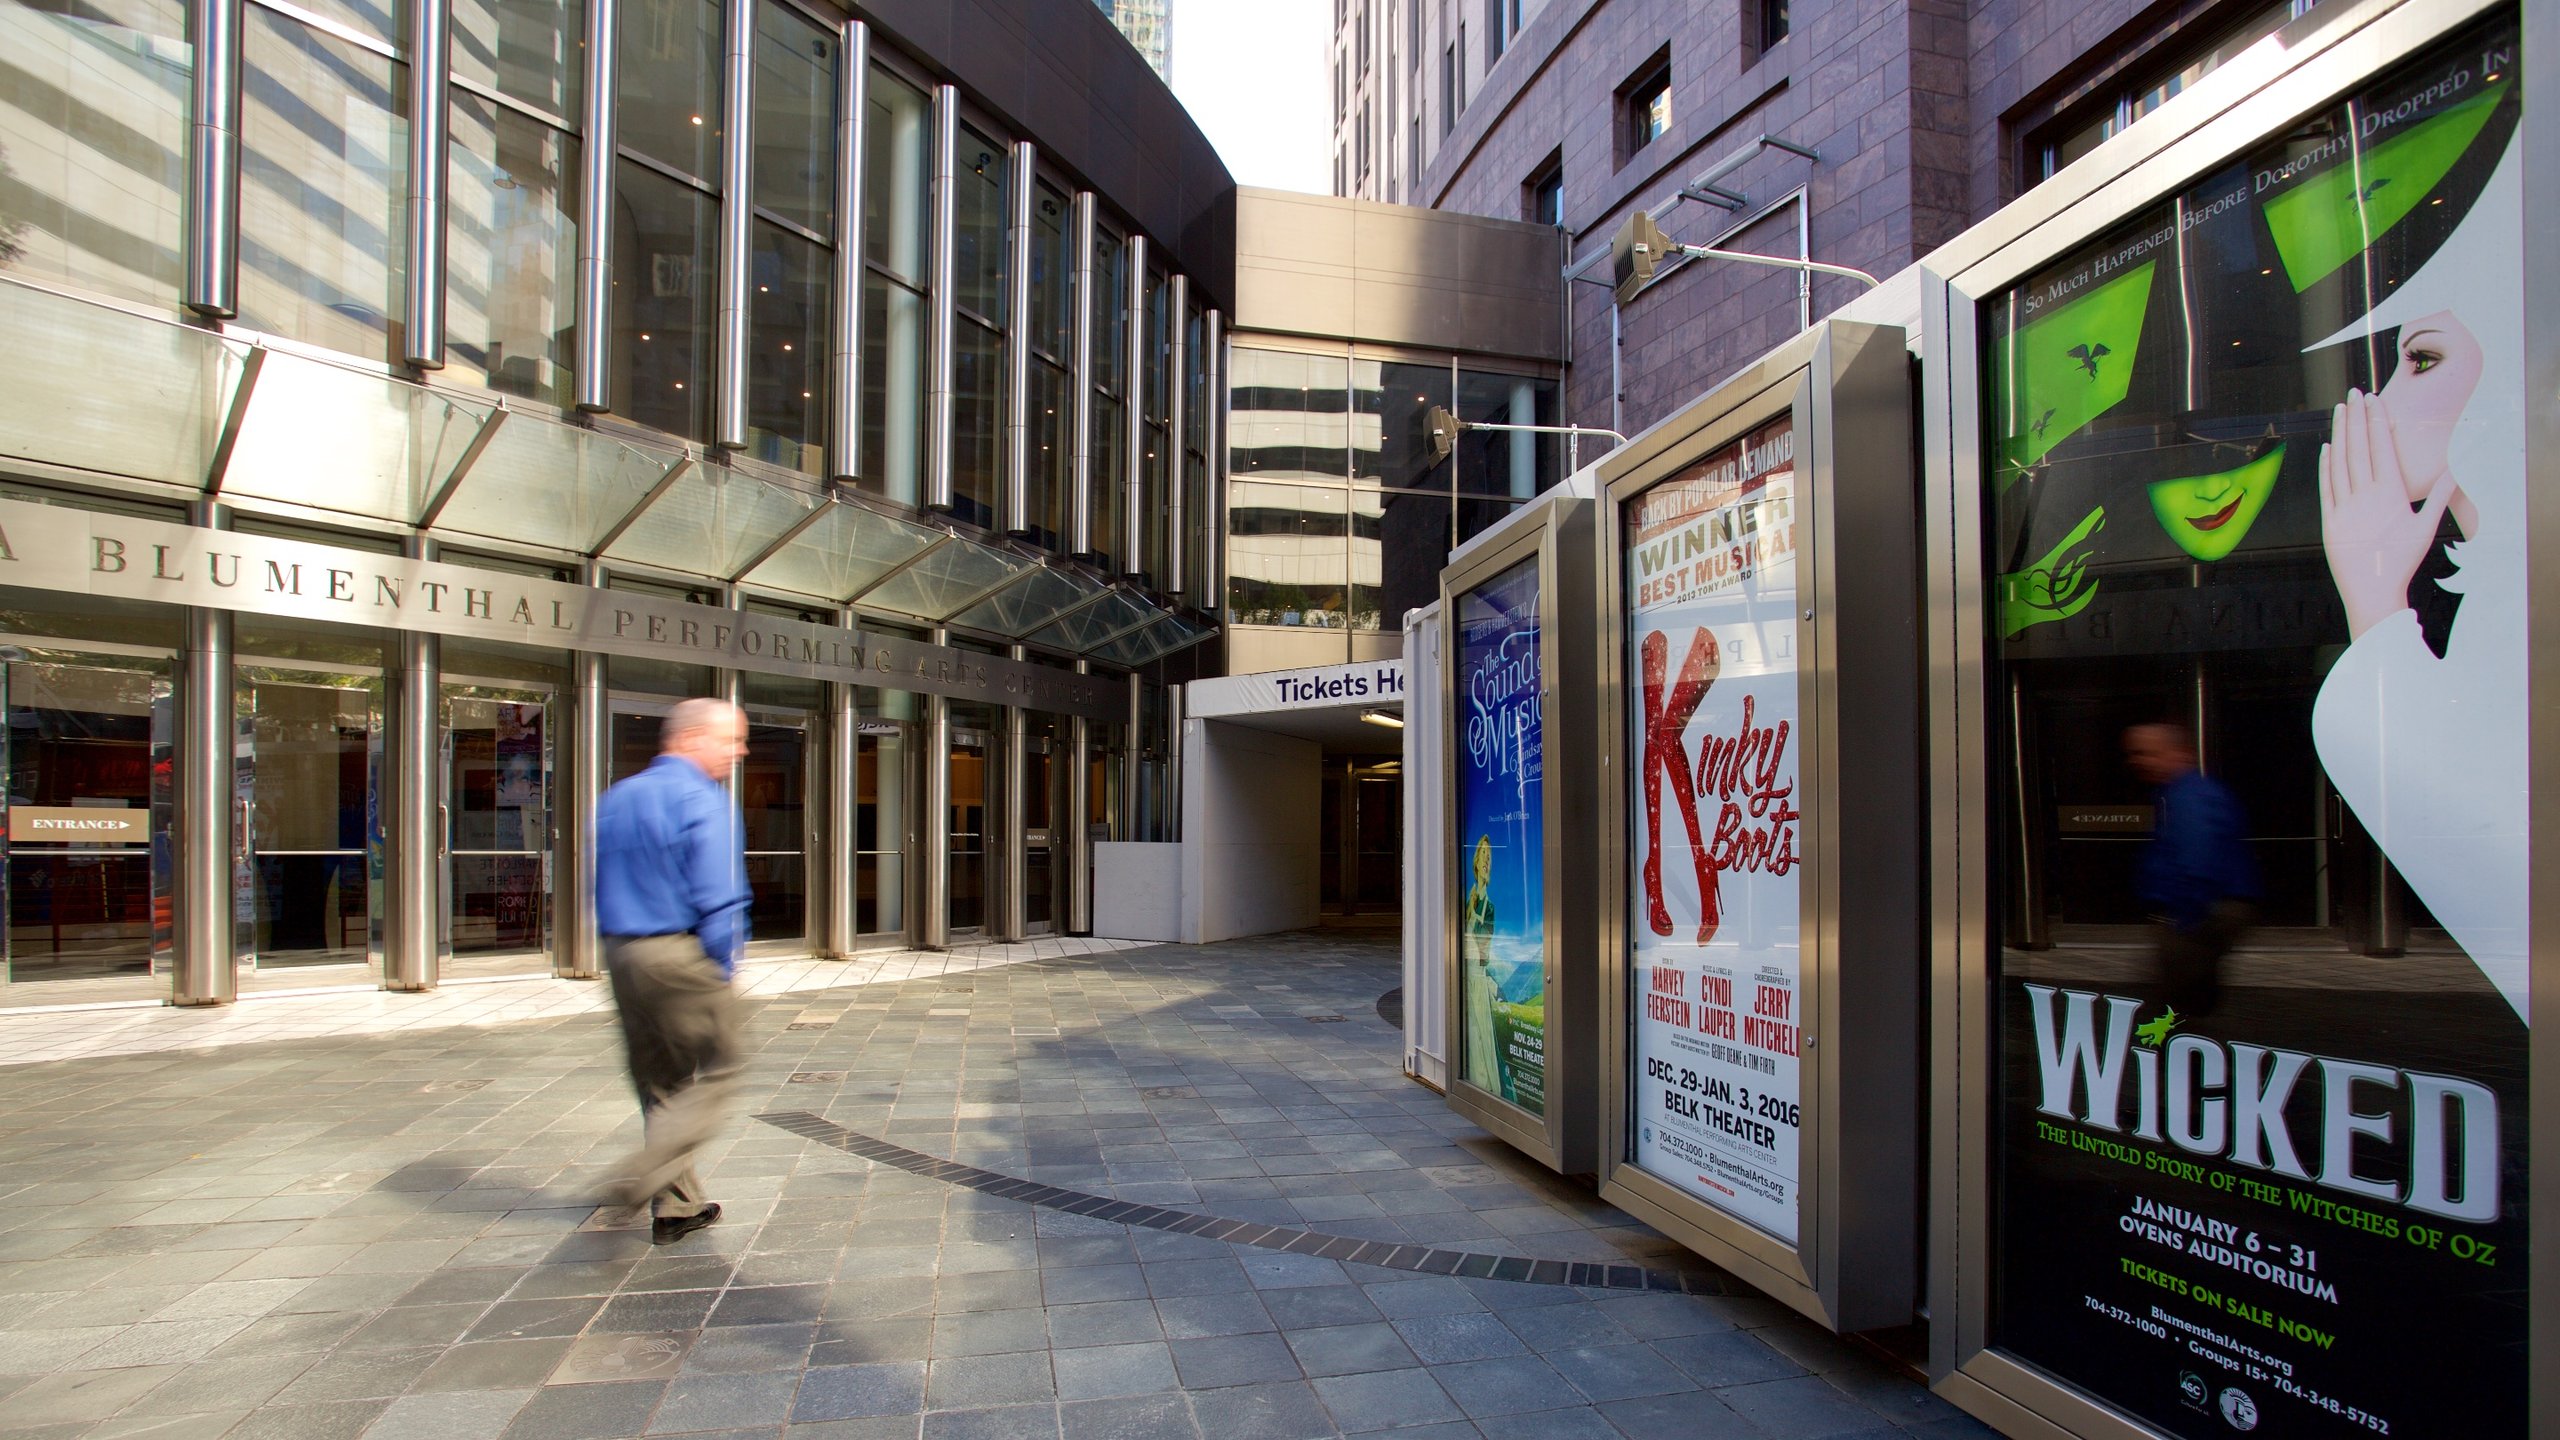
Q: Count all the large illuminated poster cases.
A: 3